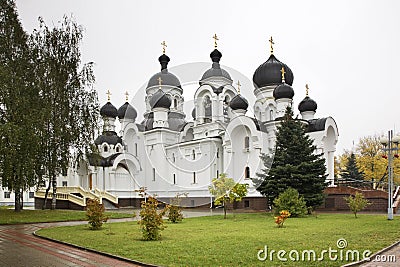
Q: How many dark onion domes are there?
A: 9